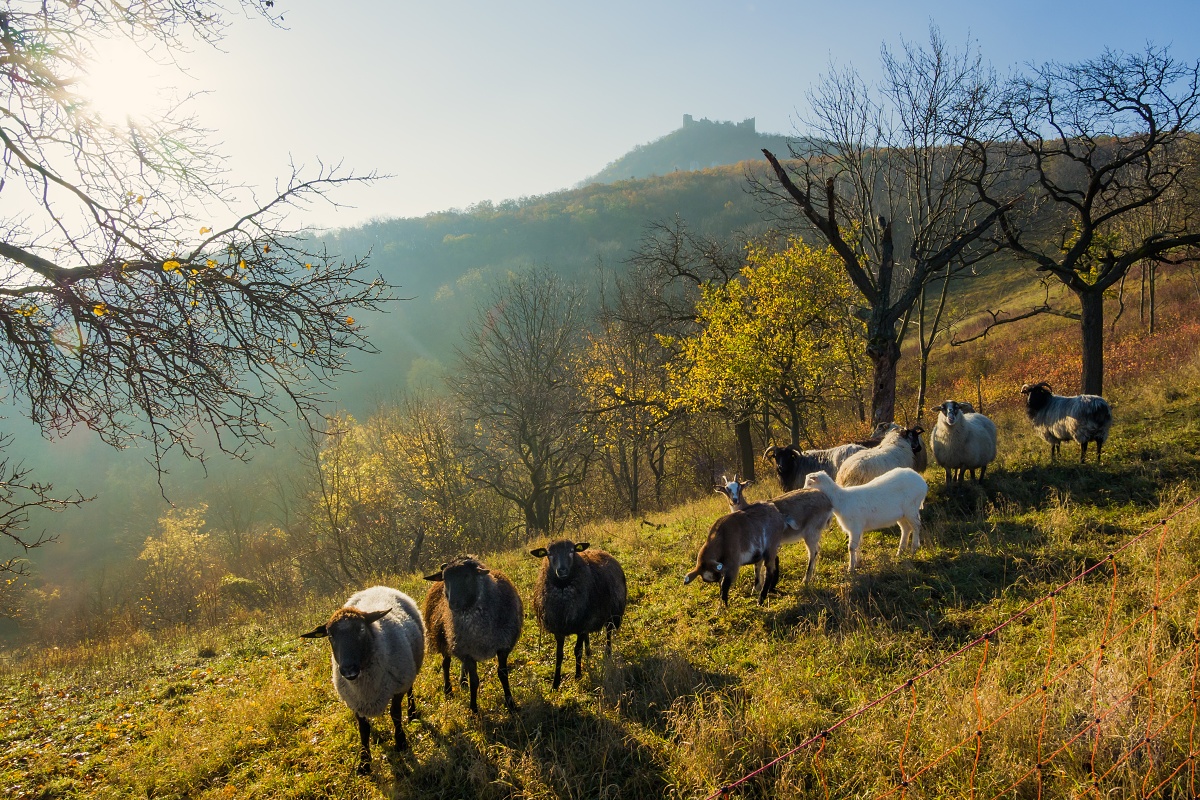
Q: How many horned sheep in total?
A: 2